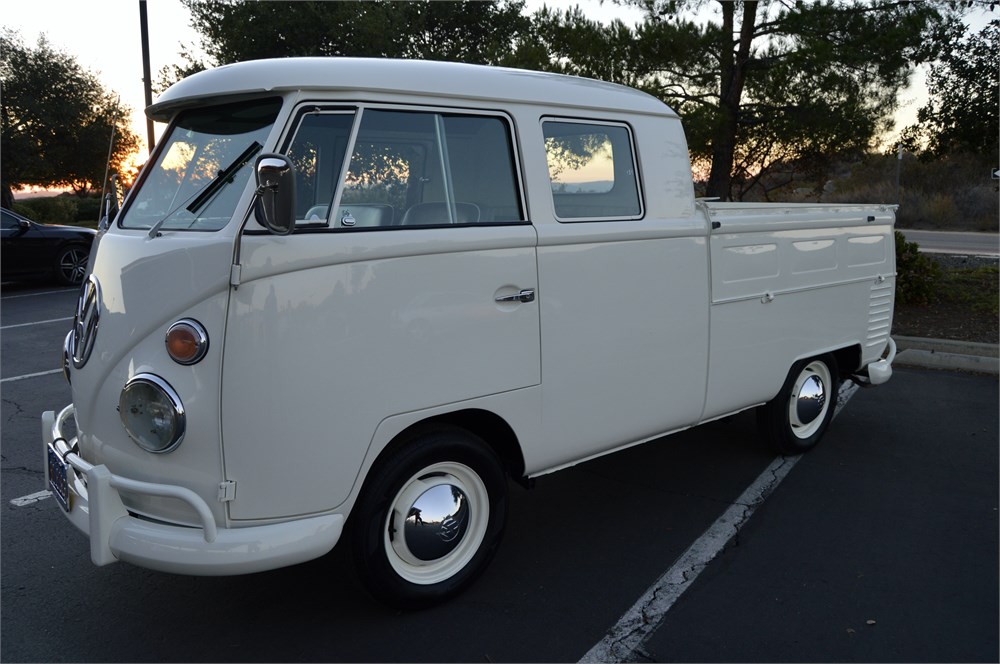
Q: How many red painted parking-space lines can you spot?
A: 0